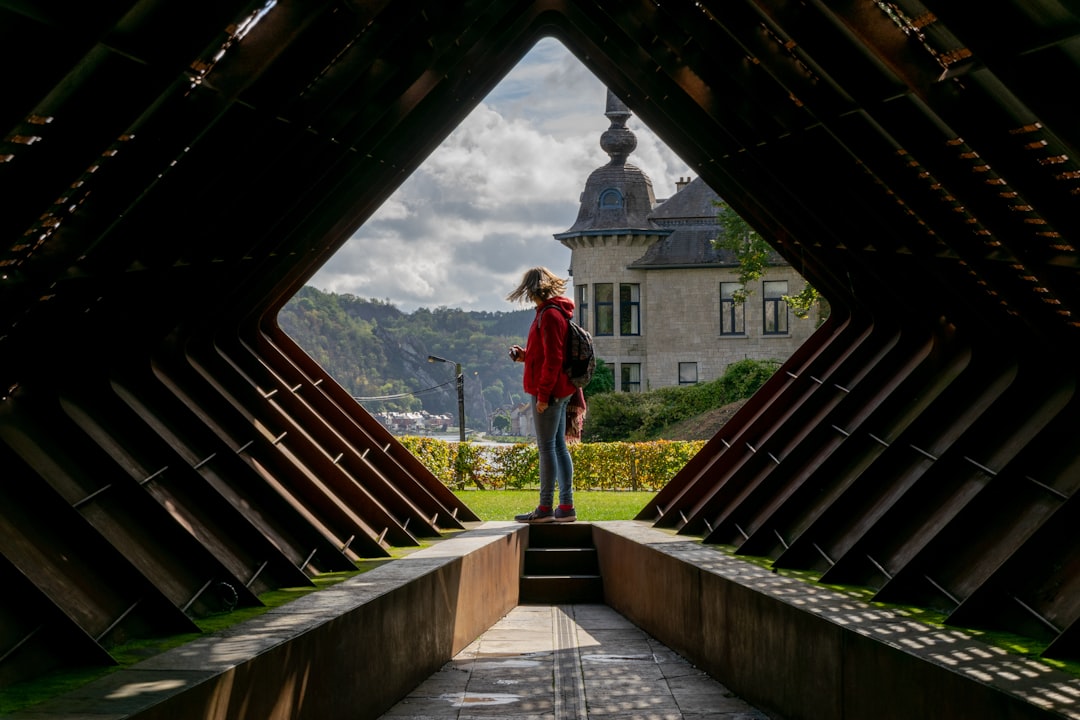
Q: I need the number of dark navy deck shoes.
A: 2